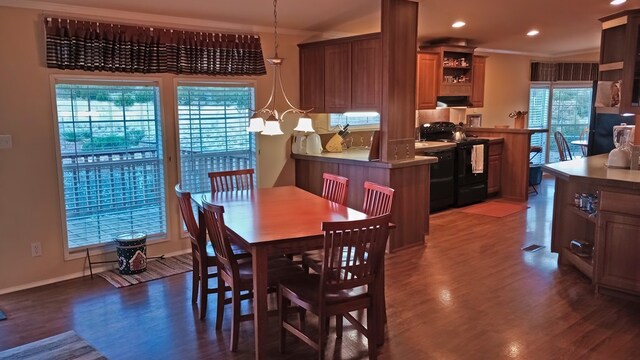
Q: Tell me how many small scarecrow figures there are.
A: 0